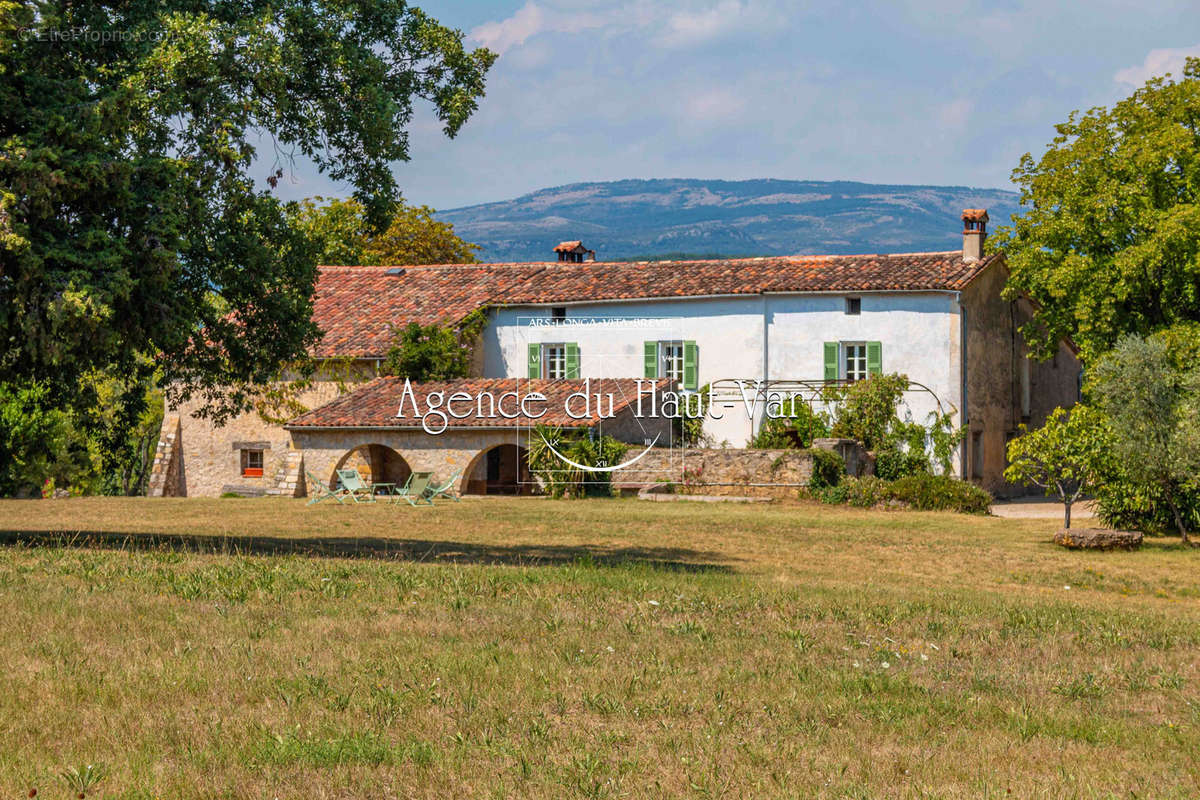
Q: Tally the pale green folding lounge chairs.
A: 4